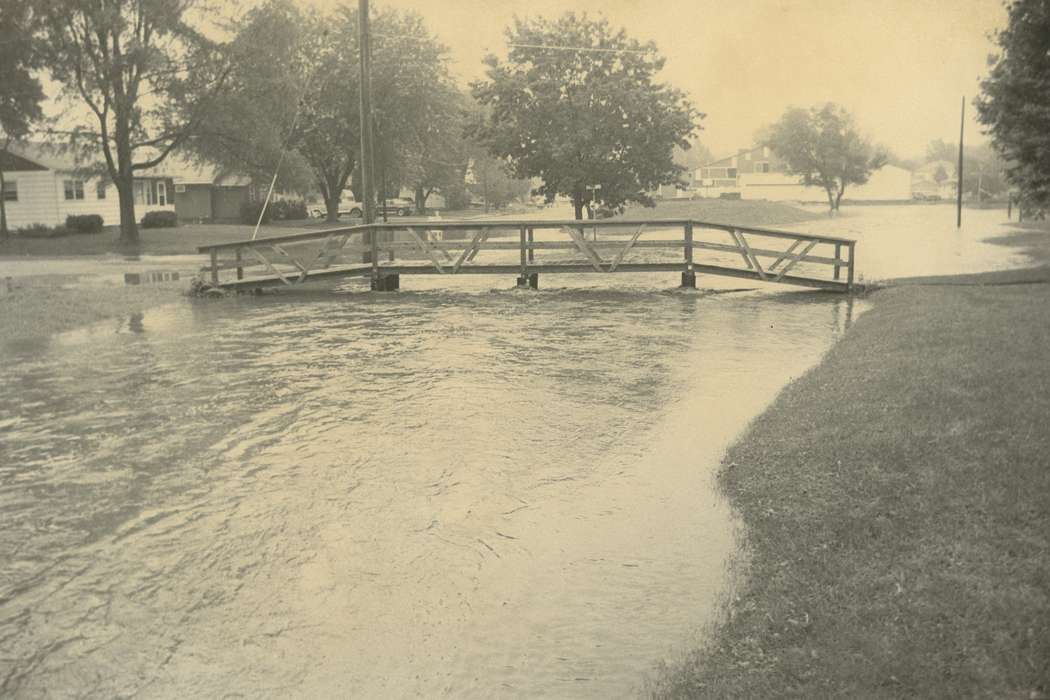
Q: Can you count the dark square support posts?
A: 3